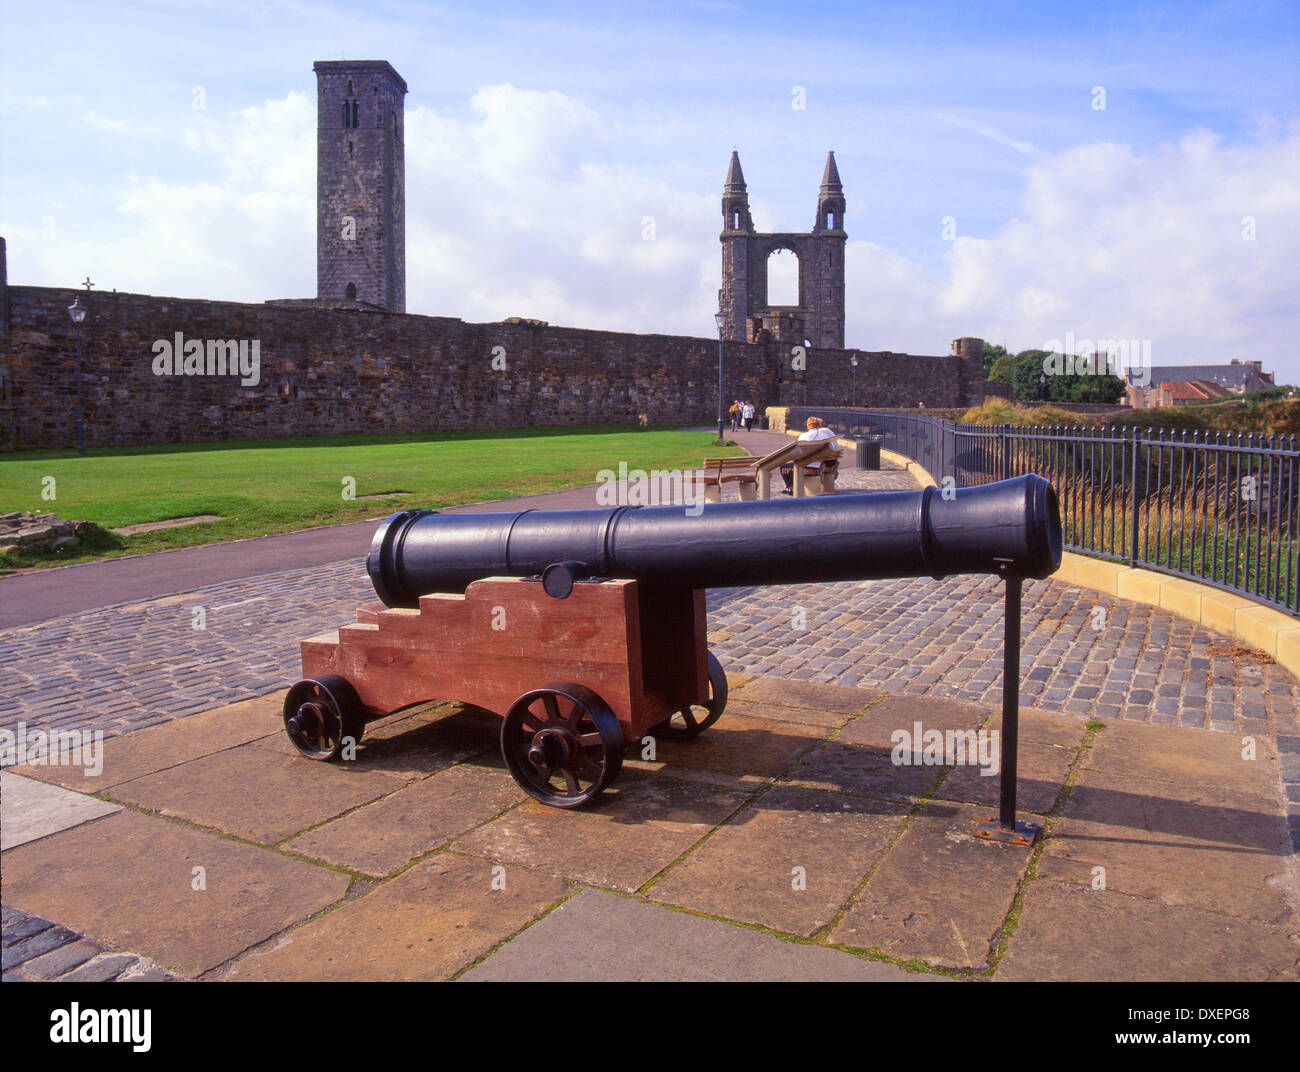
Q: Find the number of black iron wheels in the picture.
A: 3